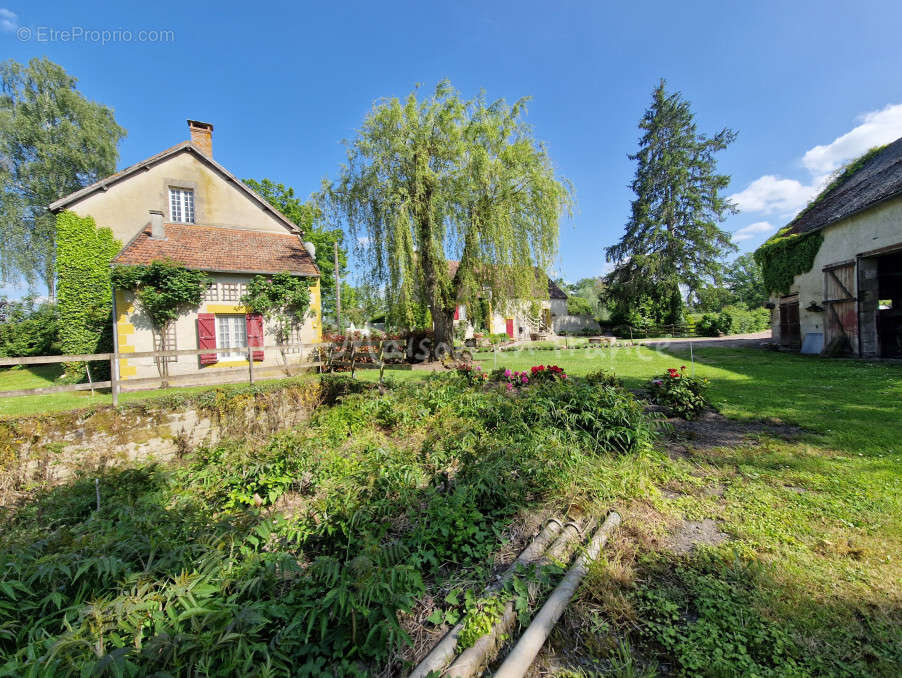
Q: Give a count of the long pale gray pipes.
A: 3